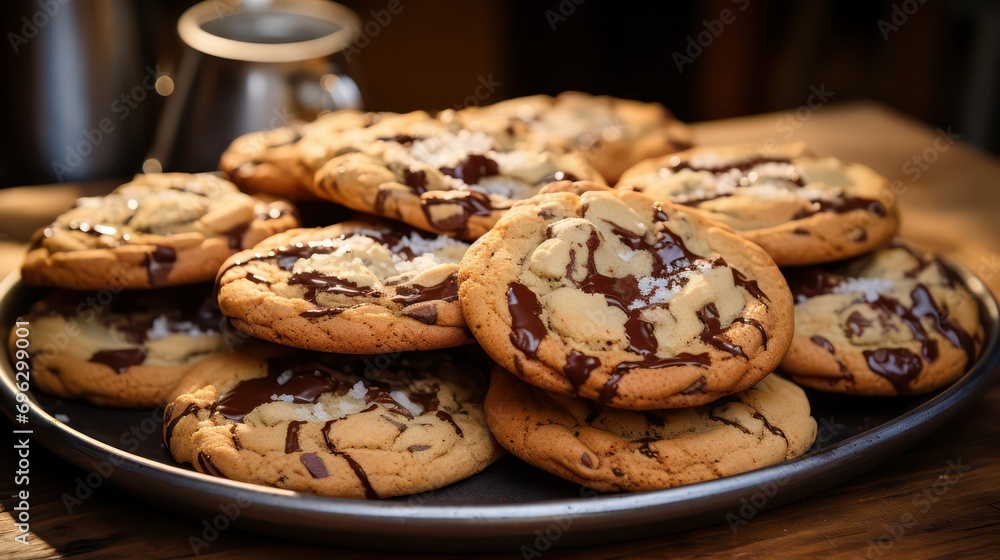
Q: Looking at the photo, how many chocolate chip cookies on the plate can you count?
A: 11